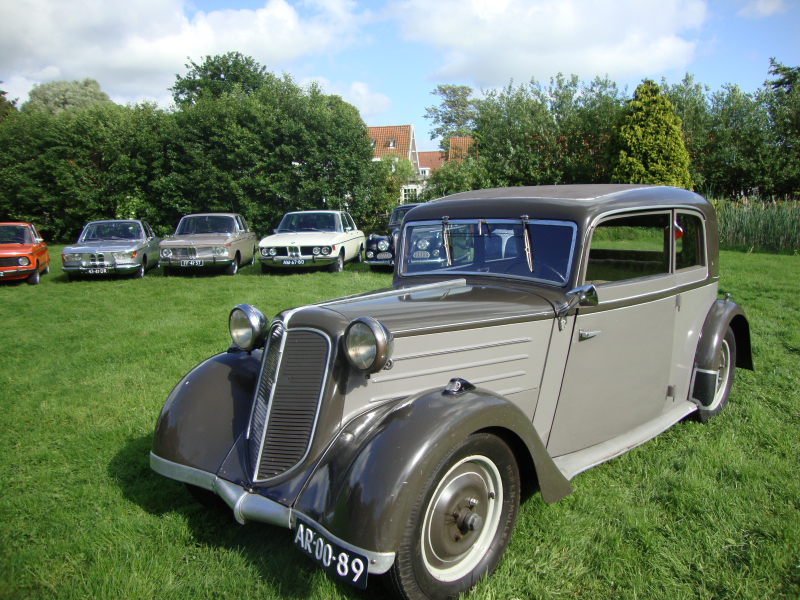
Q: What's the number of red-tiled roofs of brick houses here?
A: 3